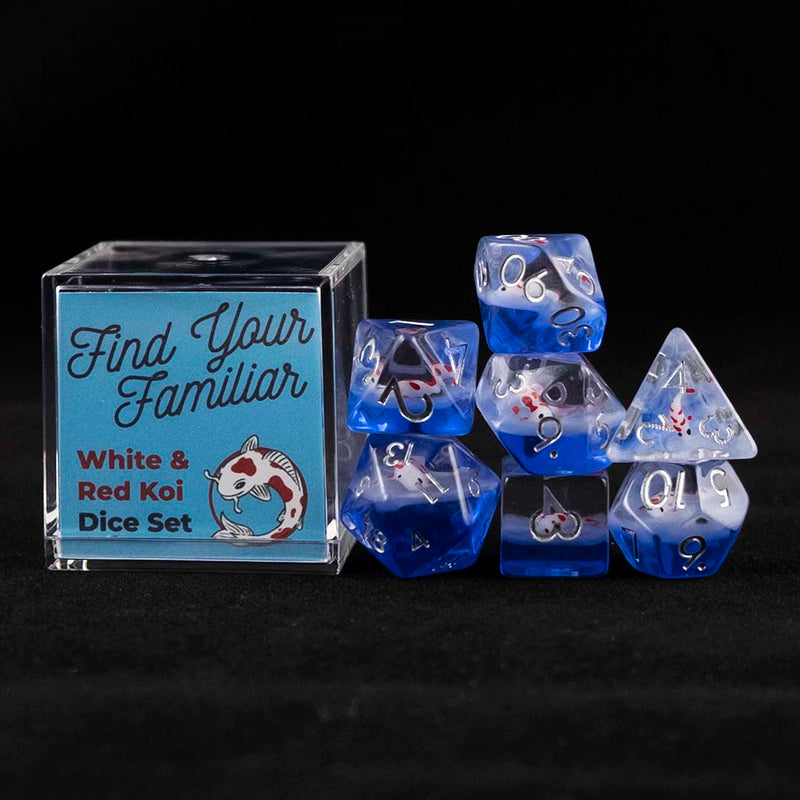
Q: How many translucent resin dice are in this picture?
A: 7